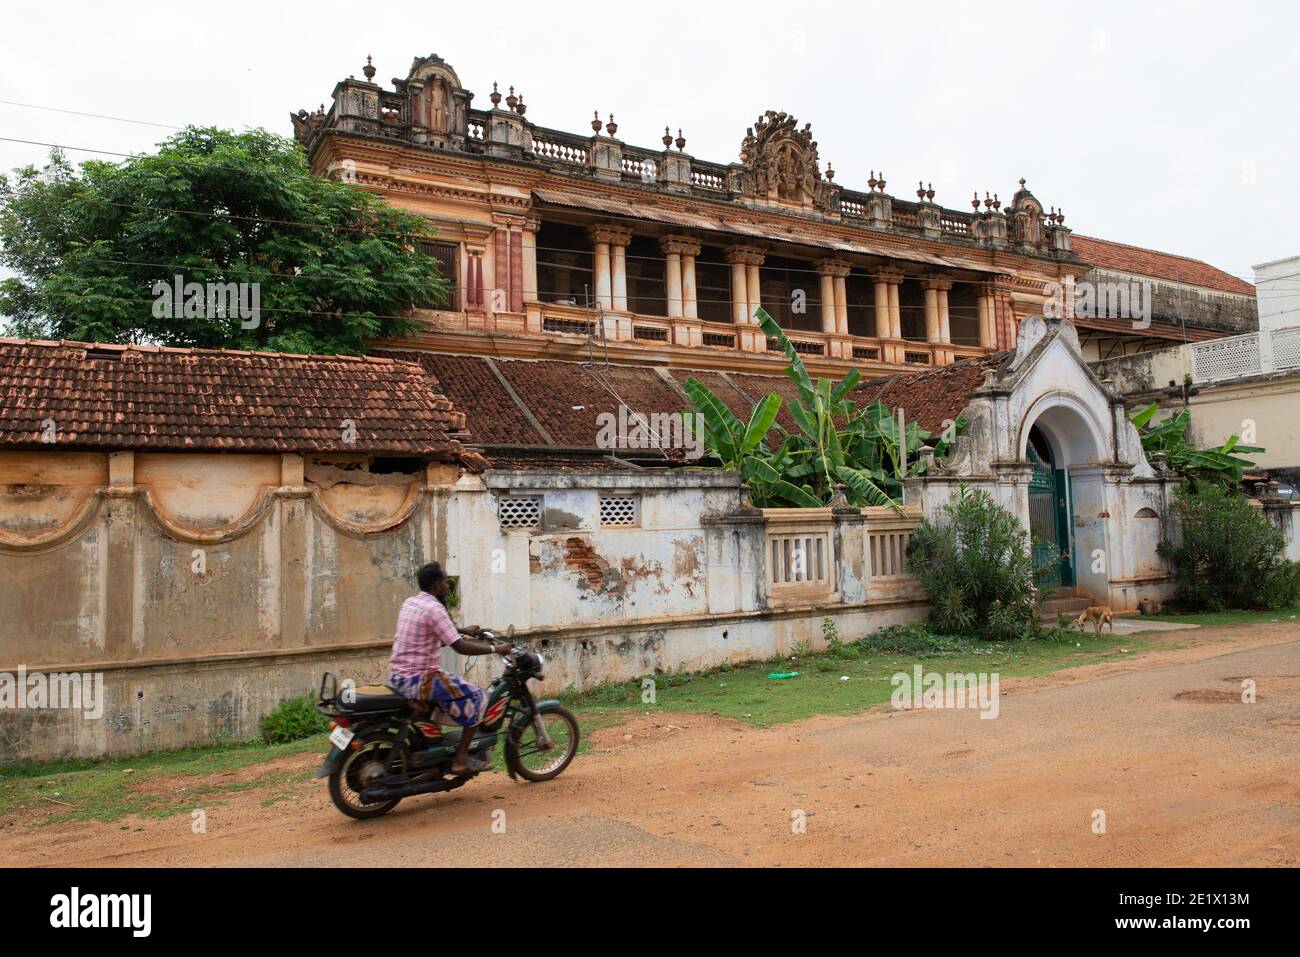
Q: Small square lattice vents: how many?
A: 2